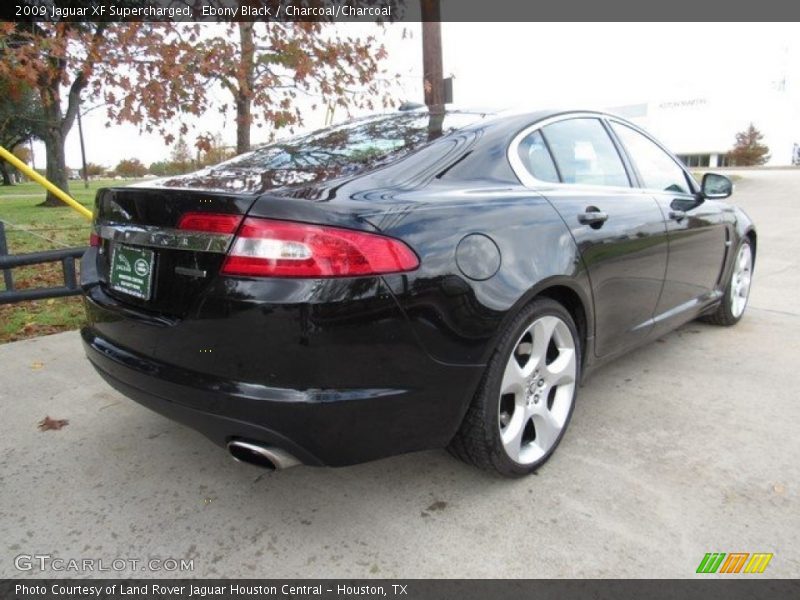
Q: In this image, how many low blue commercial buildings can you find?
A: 0